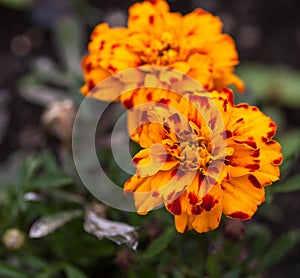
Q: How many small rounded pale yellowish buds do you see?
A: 1